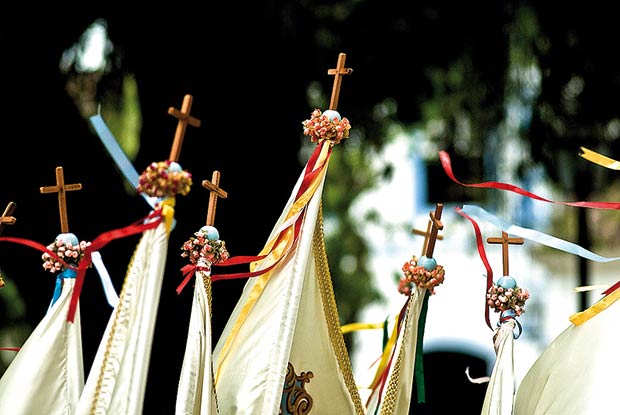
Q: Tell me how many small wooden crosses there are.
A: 8